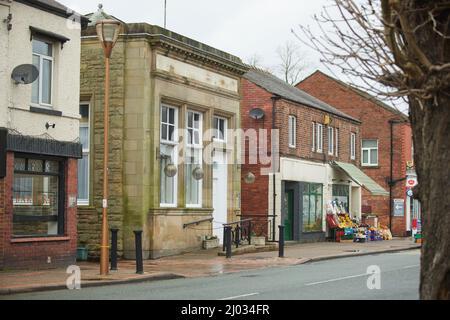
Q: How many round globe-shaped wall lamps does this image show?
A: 3